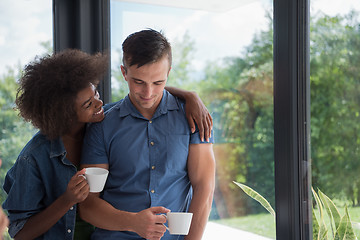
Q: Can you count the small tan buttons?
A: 4